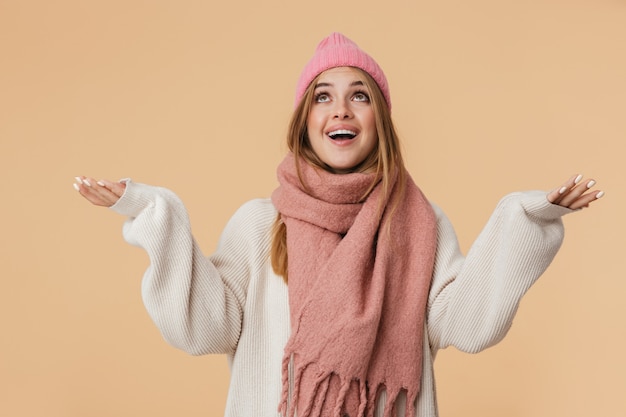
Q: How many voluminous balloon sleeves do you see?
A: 2